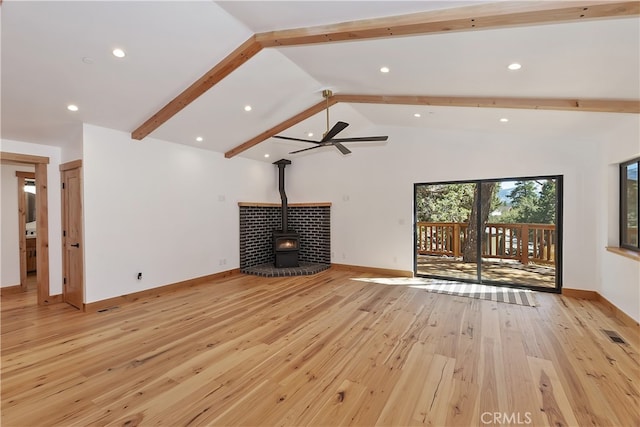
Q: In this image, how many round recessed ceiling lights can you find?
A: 10